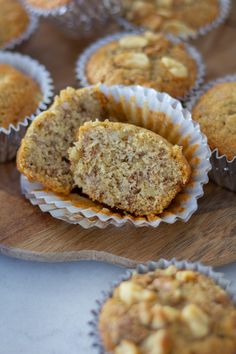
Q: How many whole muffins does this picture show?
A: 7